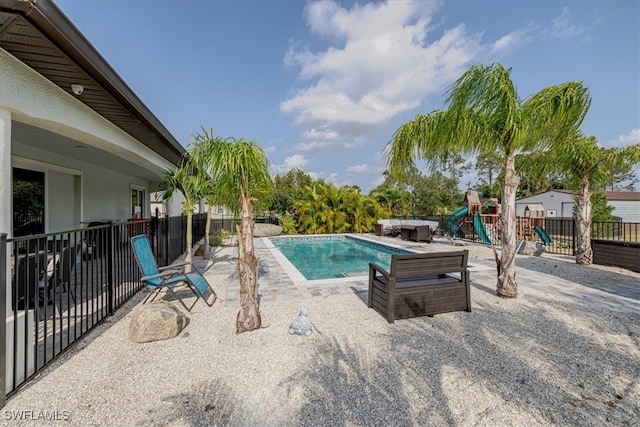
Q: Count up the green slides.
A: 3